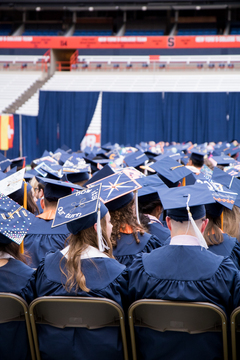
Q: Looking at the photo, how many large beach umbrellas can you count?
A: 0